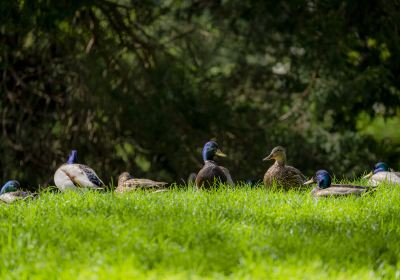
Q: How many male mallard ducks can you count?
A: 5